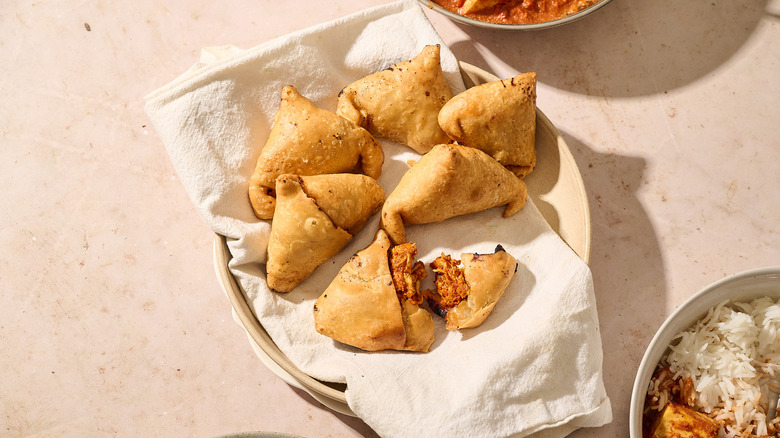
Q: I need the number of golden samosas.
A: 6